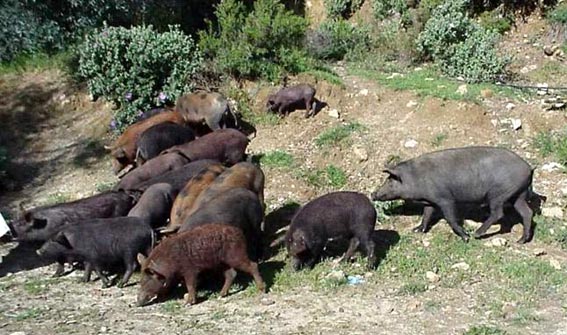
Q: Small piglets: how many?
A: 1